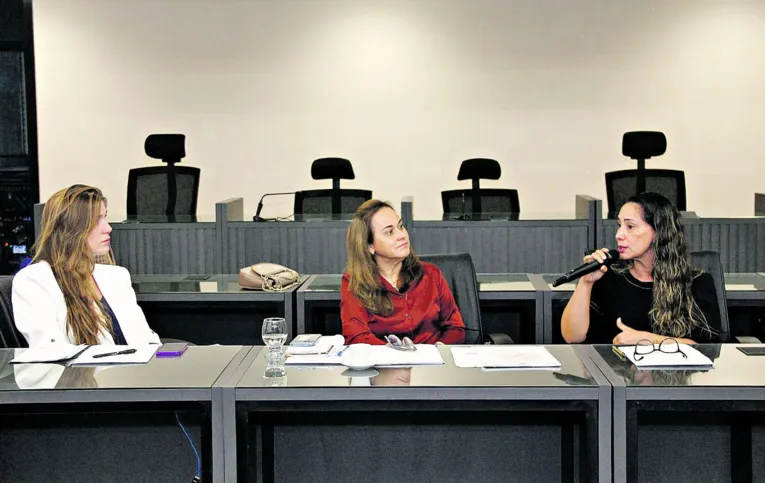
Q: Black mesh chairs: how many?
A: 4